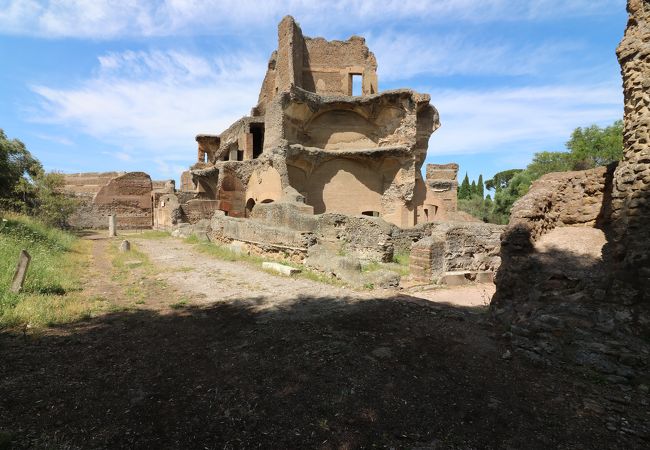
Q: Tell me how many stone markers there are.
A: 3